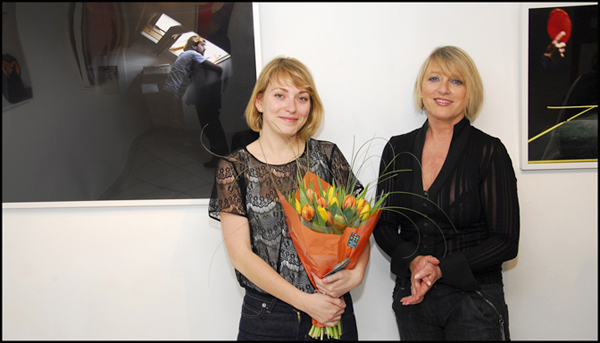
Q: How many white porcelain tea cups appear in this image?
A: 0